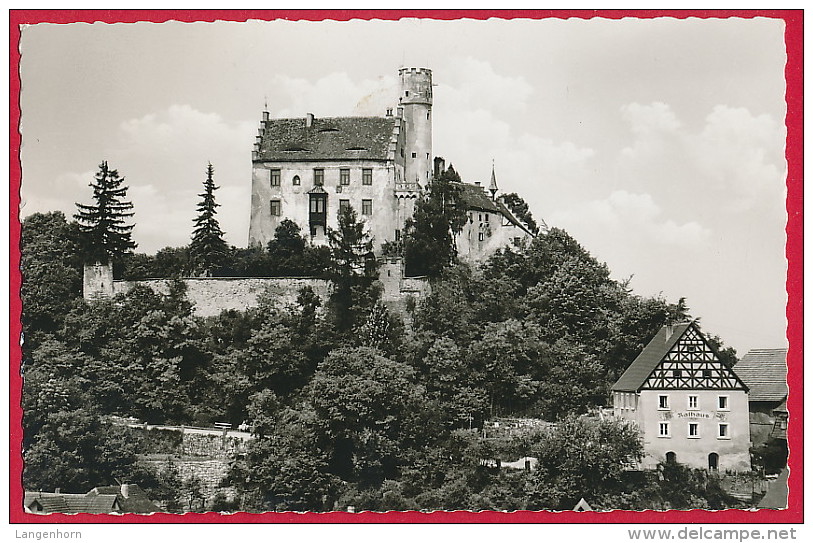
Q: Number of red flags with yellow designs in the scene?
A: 0